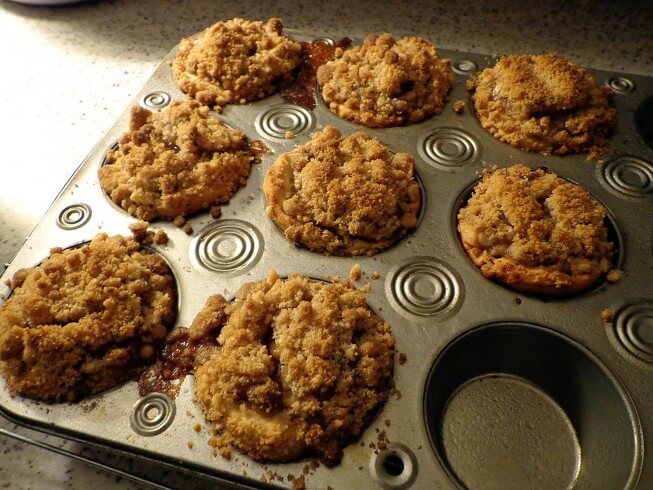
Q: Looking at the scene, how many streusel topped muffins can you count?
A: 8